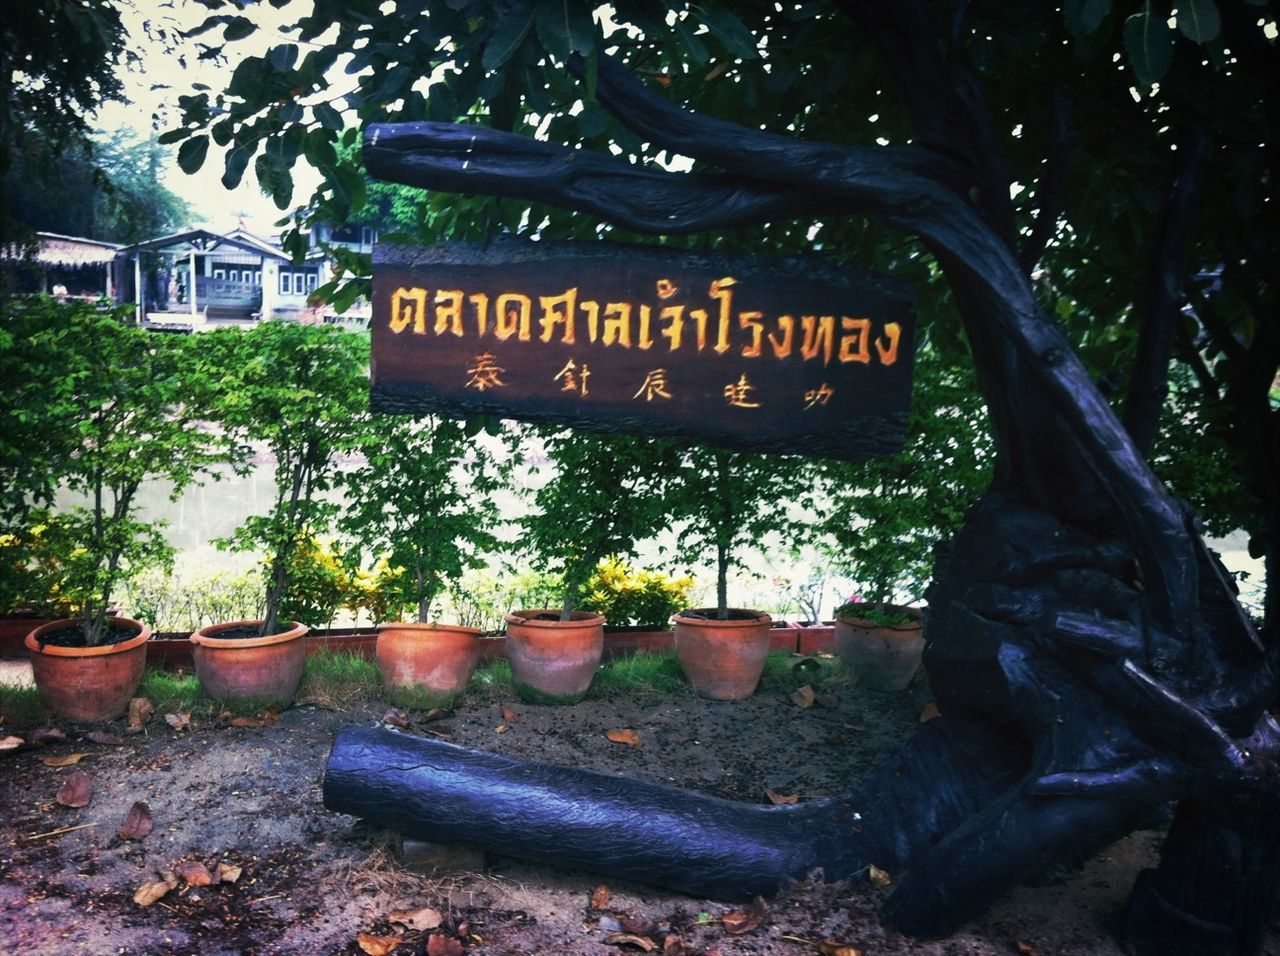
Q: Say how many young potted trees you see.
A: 6